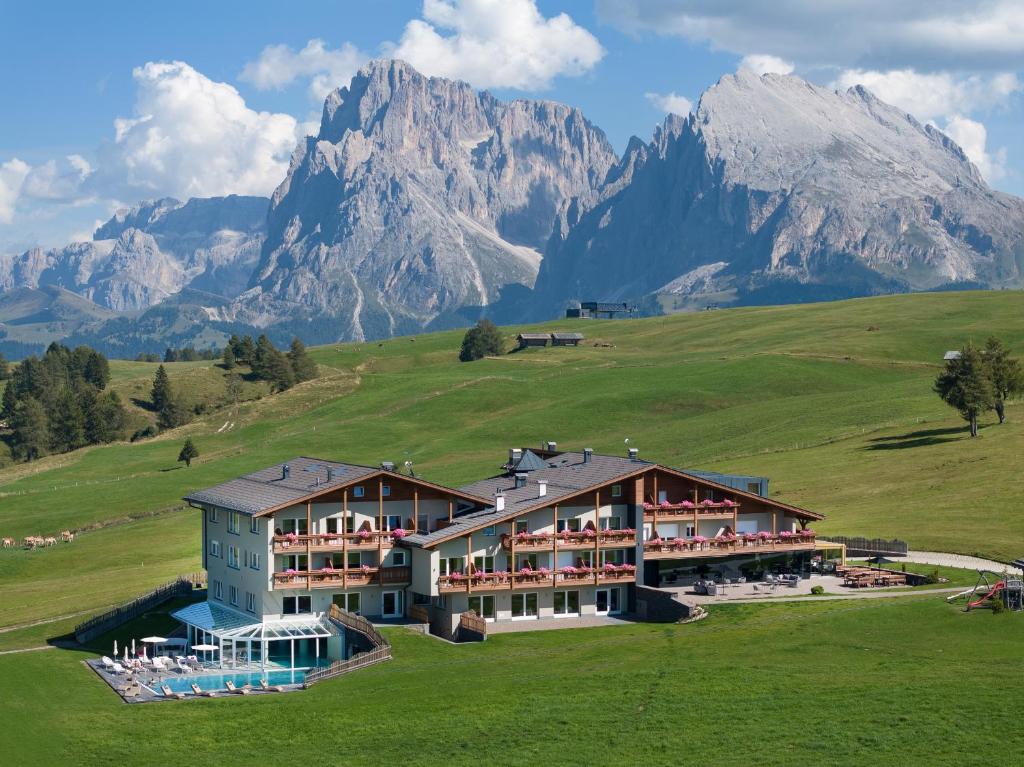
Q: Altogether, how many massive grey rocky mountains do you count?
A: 2